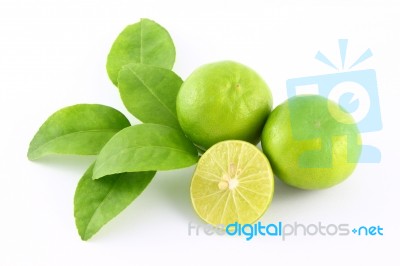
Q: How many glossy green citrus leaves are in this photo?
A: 5